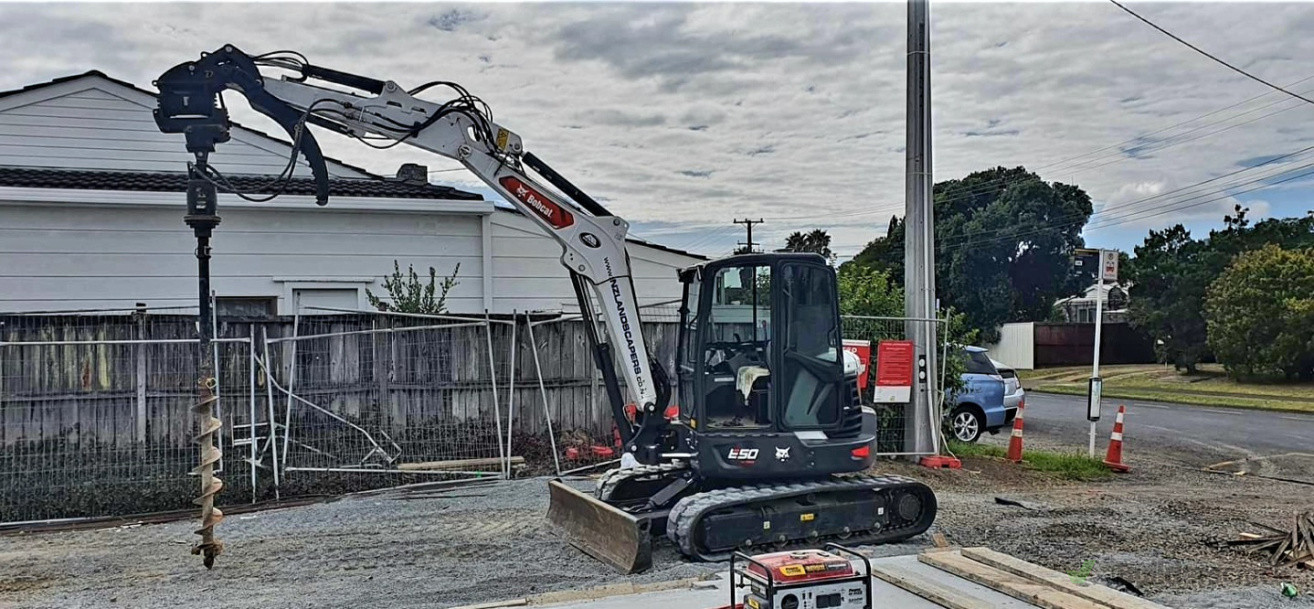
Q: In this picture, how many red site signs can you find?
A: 2